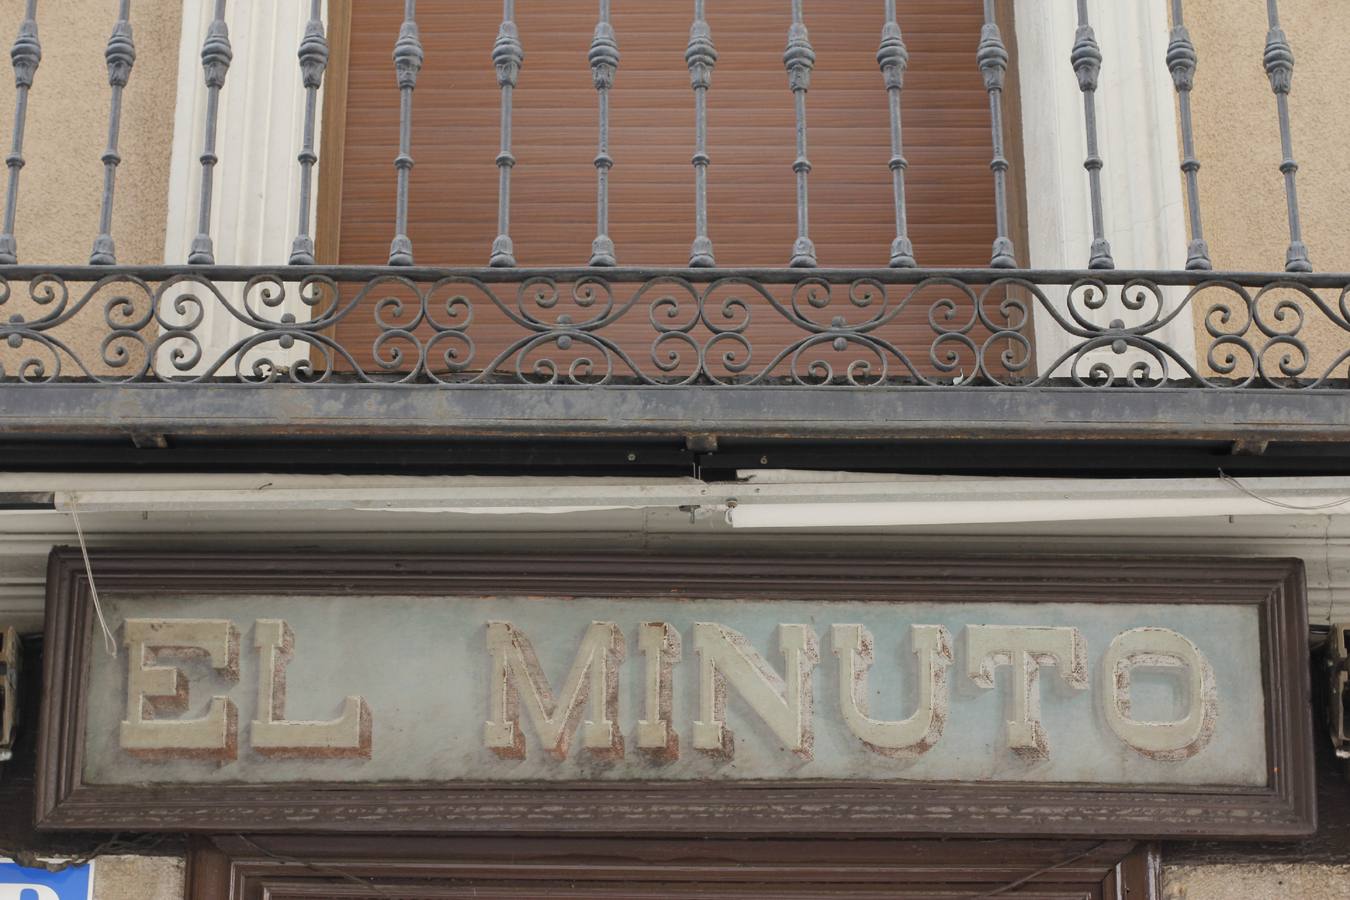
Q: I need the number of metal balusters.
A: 14